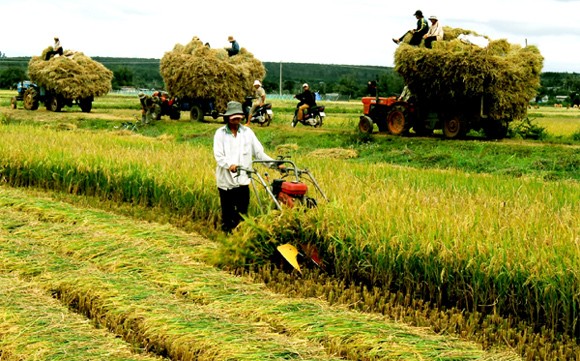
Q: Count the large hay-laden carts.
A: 3